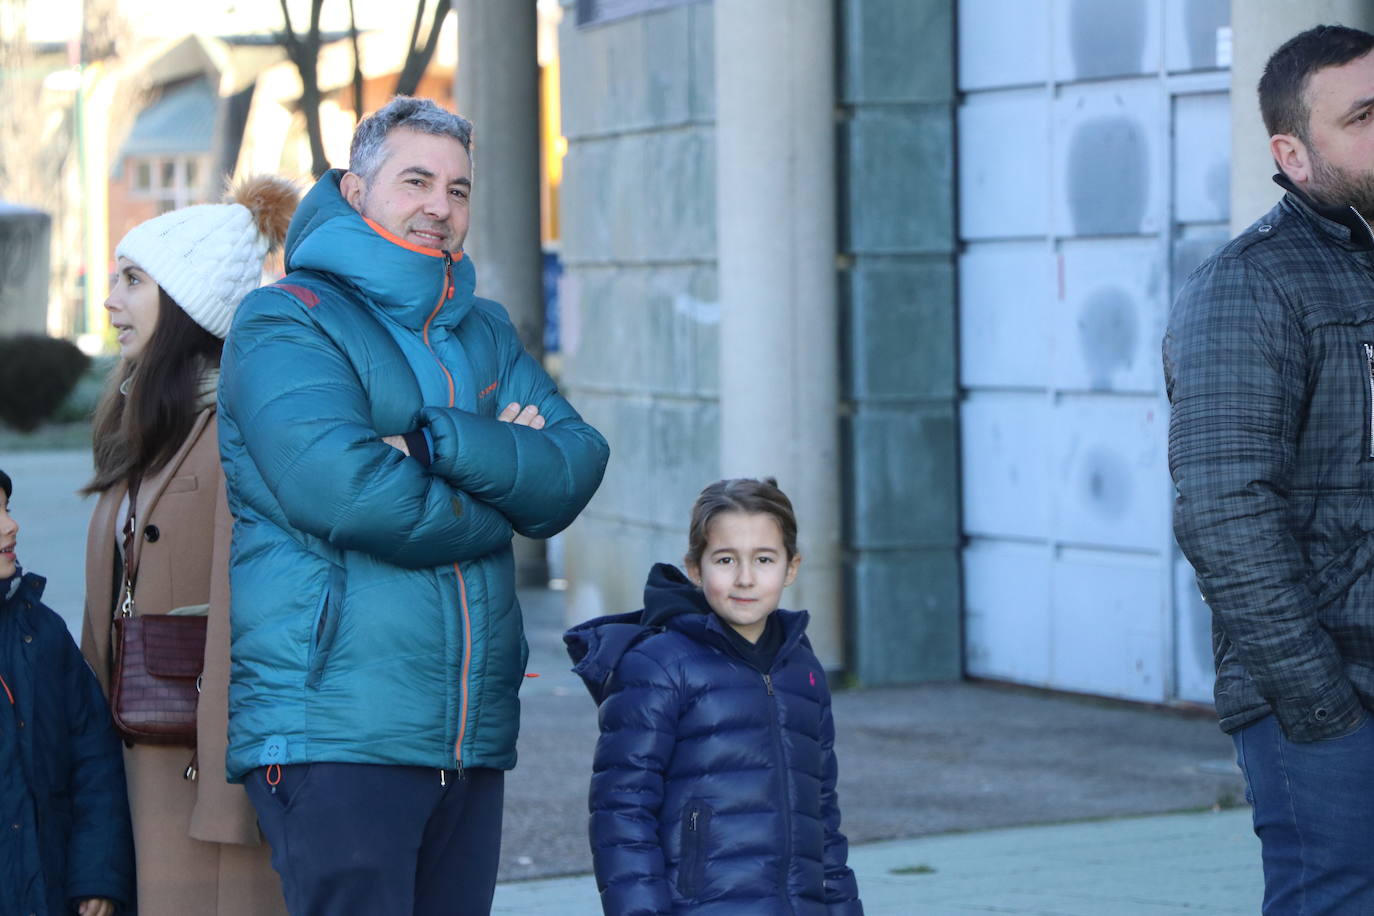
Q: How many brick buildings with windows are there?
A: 1